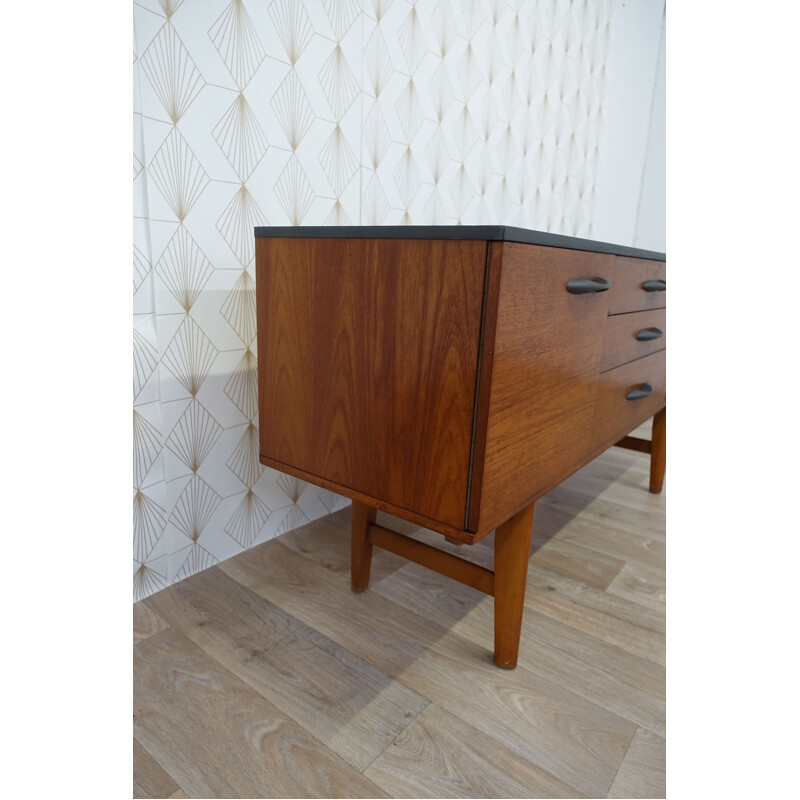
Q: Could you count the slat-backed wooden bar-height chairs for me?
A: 0